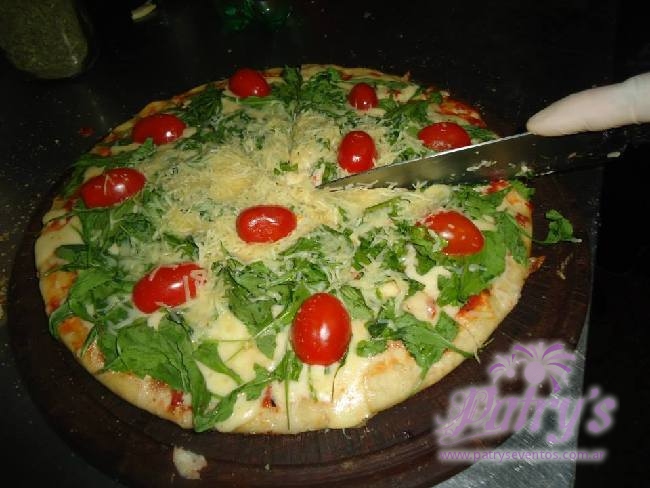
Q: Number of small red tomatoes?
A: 10